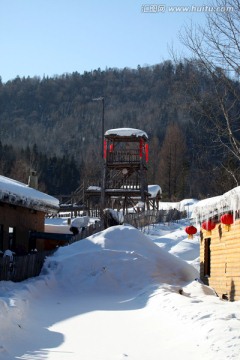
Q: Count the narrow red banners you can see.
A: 4